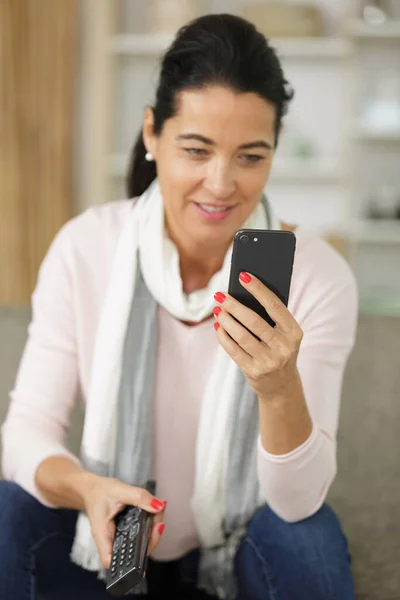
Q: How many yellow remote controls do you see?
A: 0